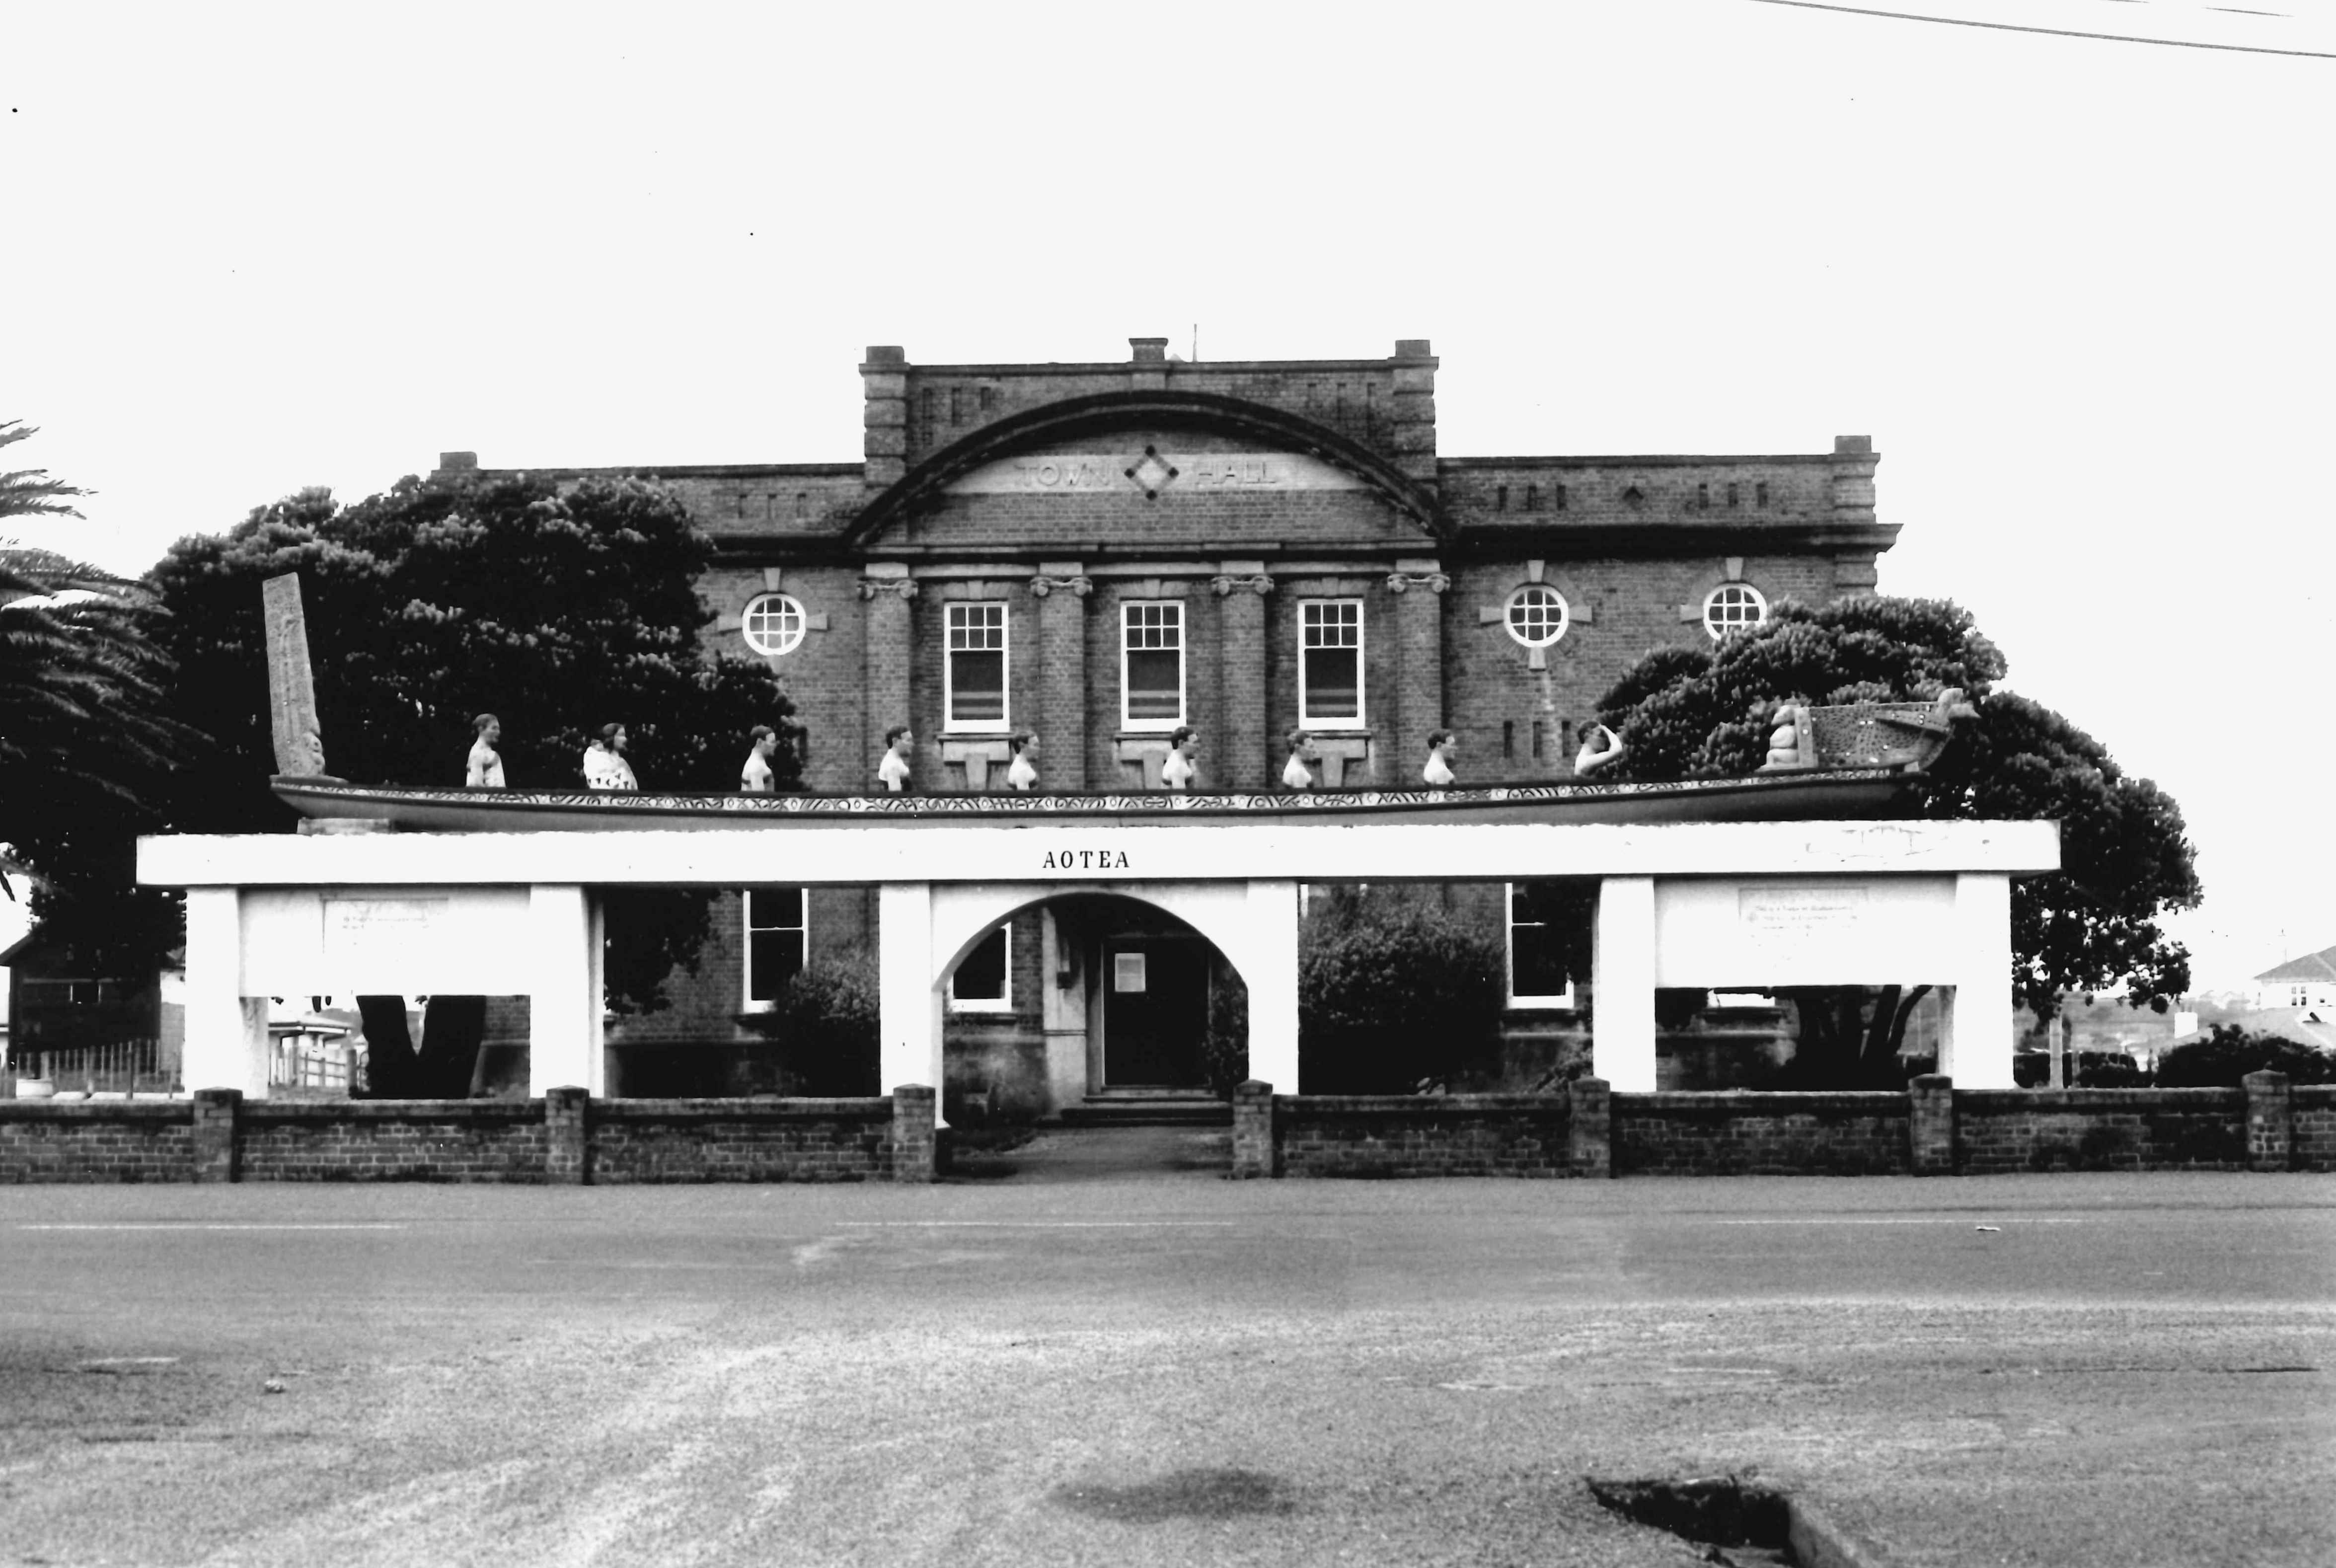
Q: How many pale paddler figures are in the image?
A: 9